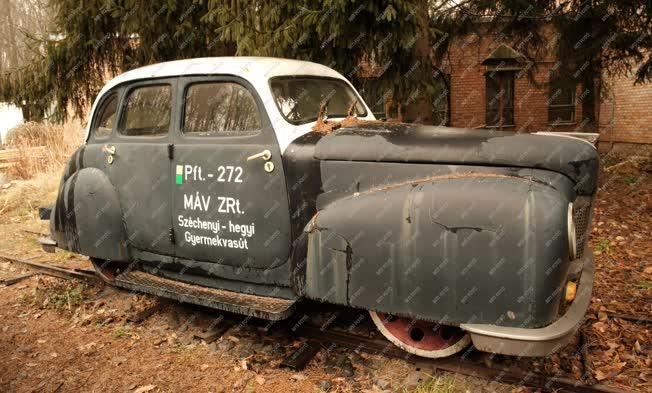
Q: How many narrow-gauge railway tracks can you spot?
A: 1